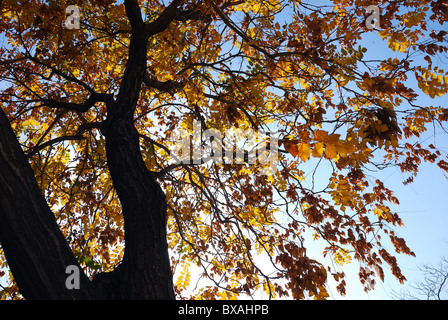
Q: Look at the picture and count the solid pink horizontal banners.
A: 0